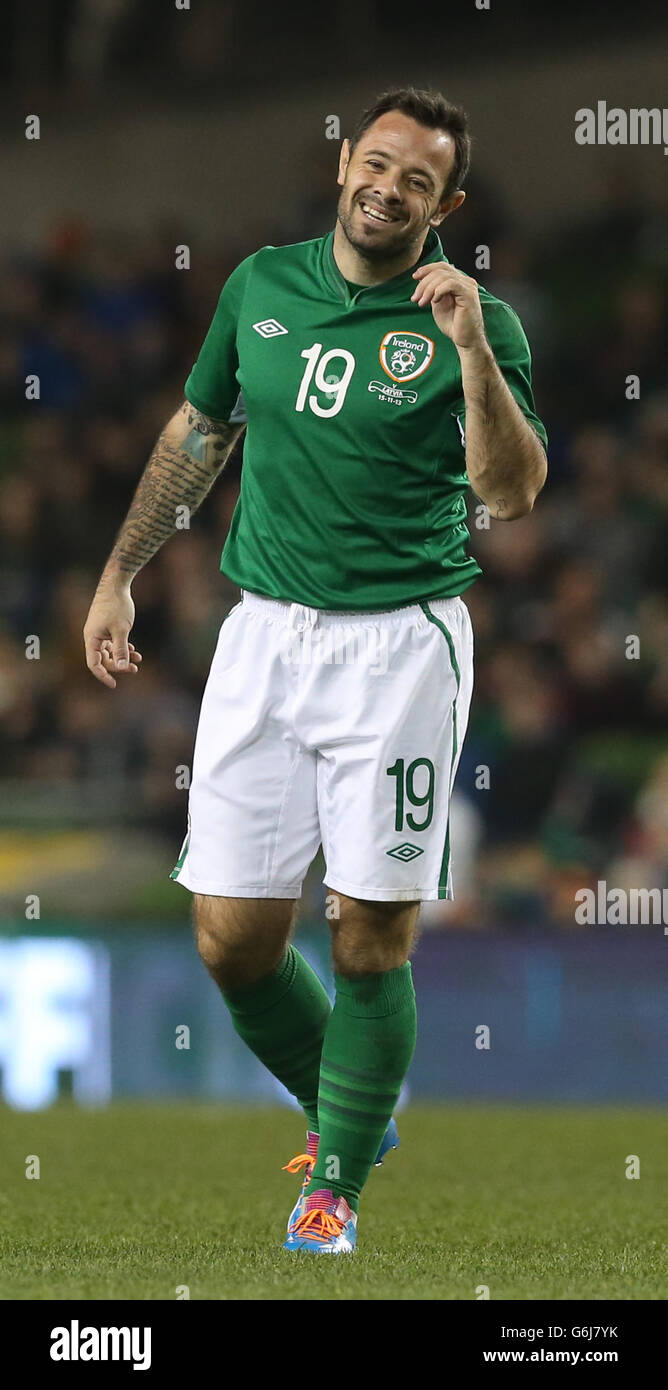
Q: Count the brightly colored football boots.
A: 2